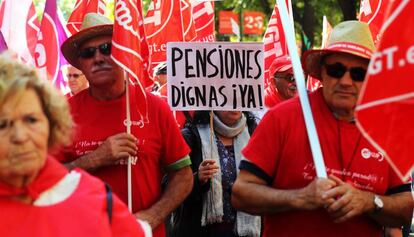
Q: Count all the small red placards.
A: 2